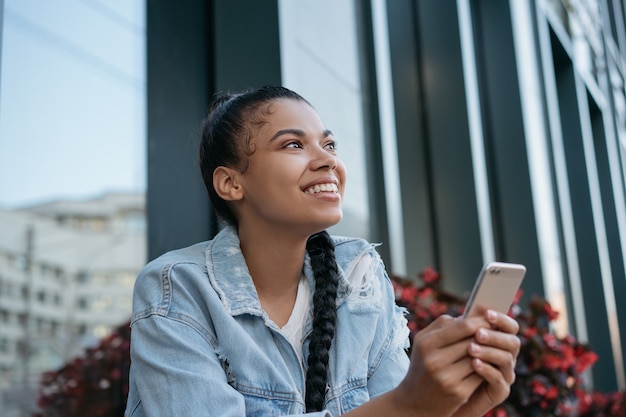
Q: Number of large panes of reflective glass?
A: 2